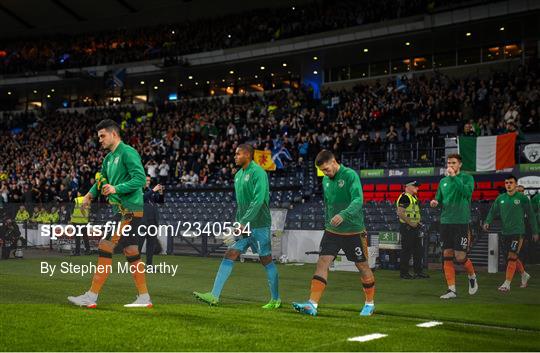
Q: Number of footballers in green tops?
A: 5